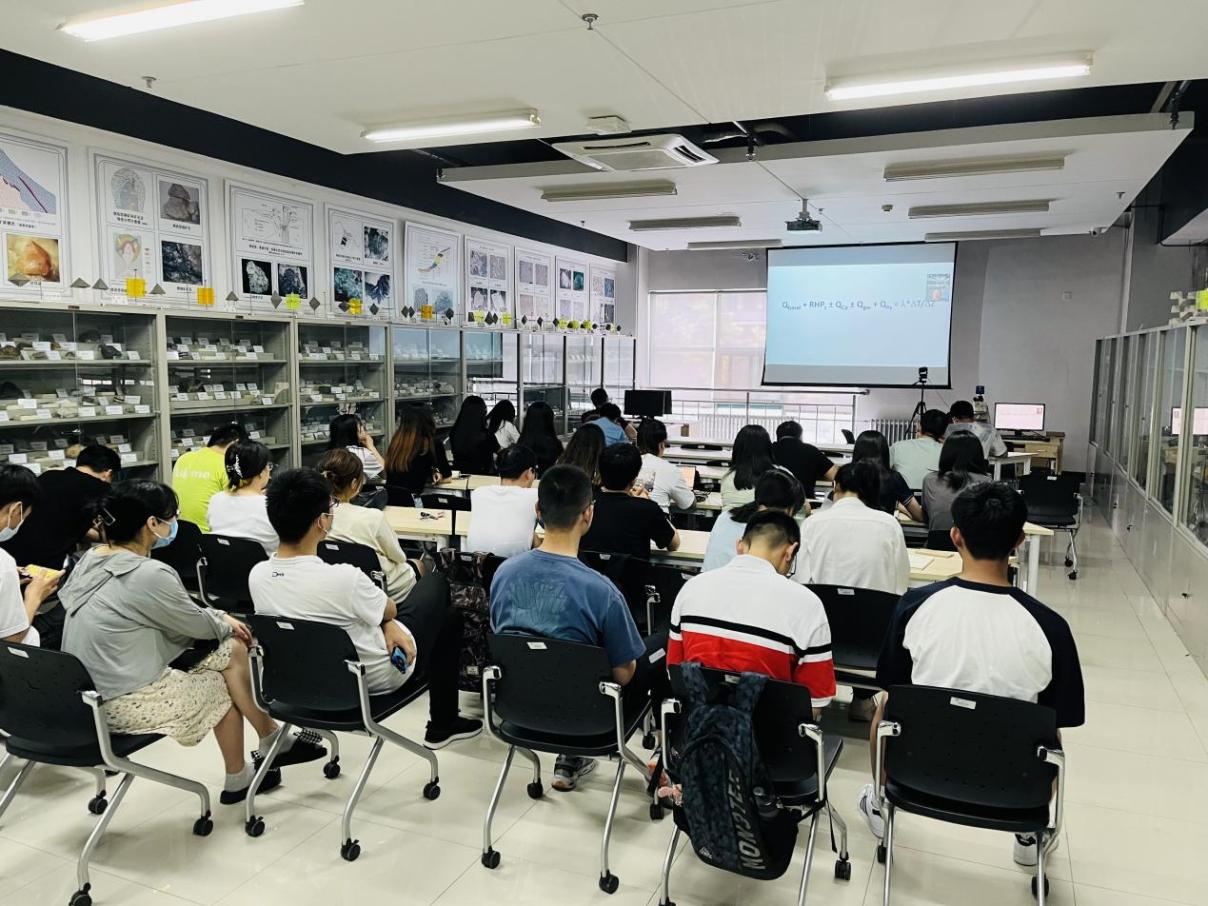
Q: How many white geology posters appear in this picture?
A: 9